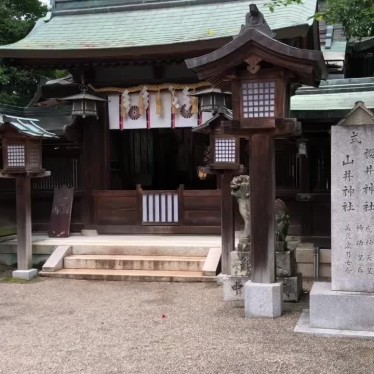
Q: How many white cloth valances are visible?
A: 1